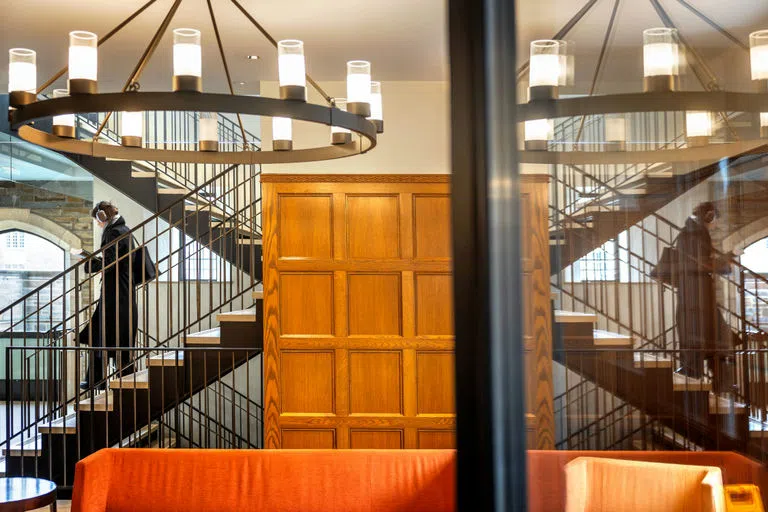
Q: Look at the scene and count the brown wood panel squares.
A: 12